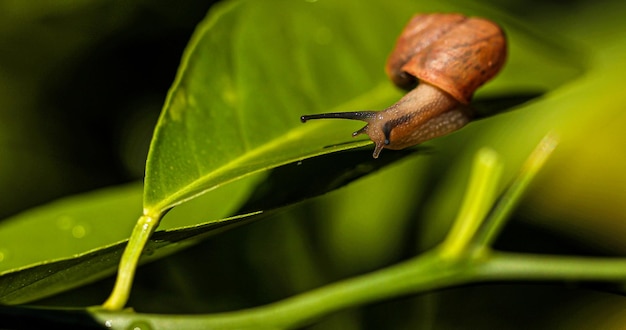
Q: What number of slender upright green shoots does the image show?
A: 2